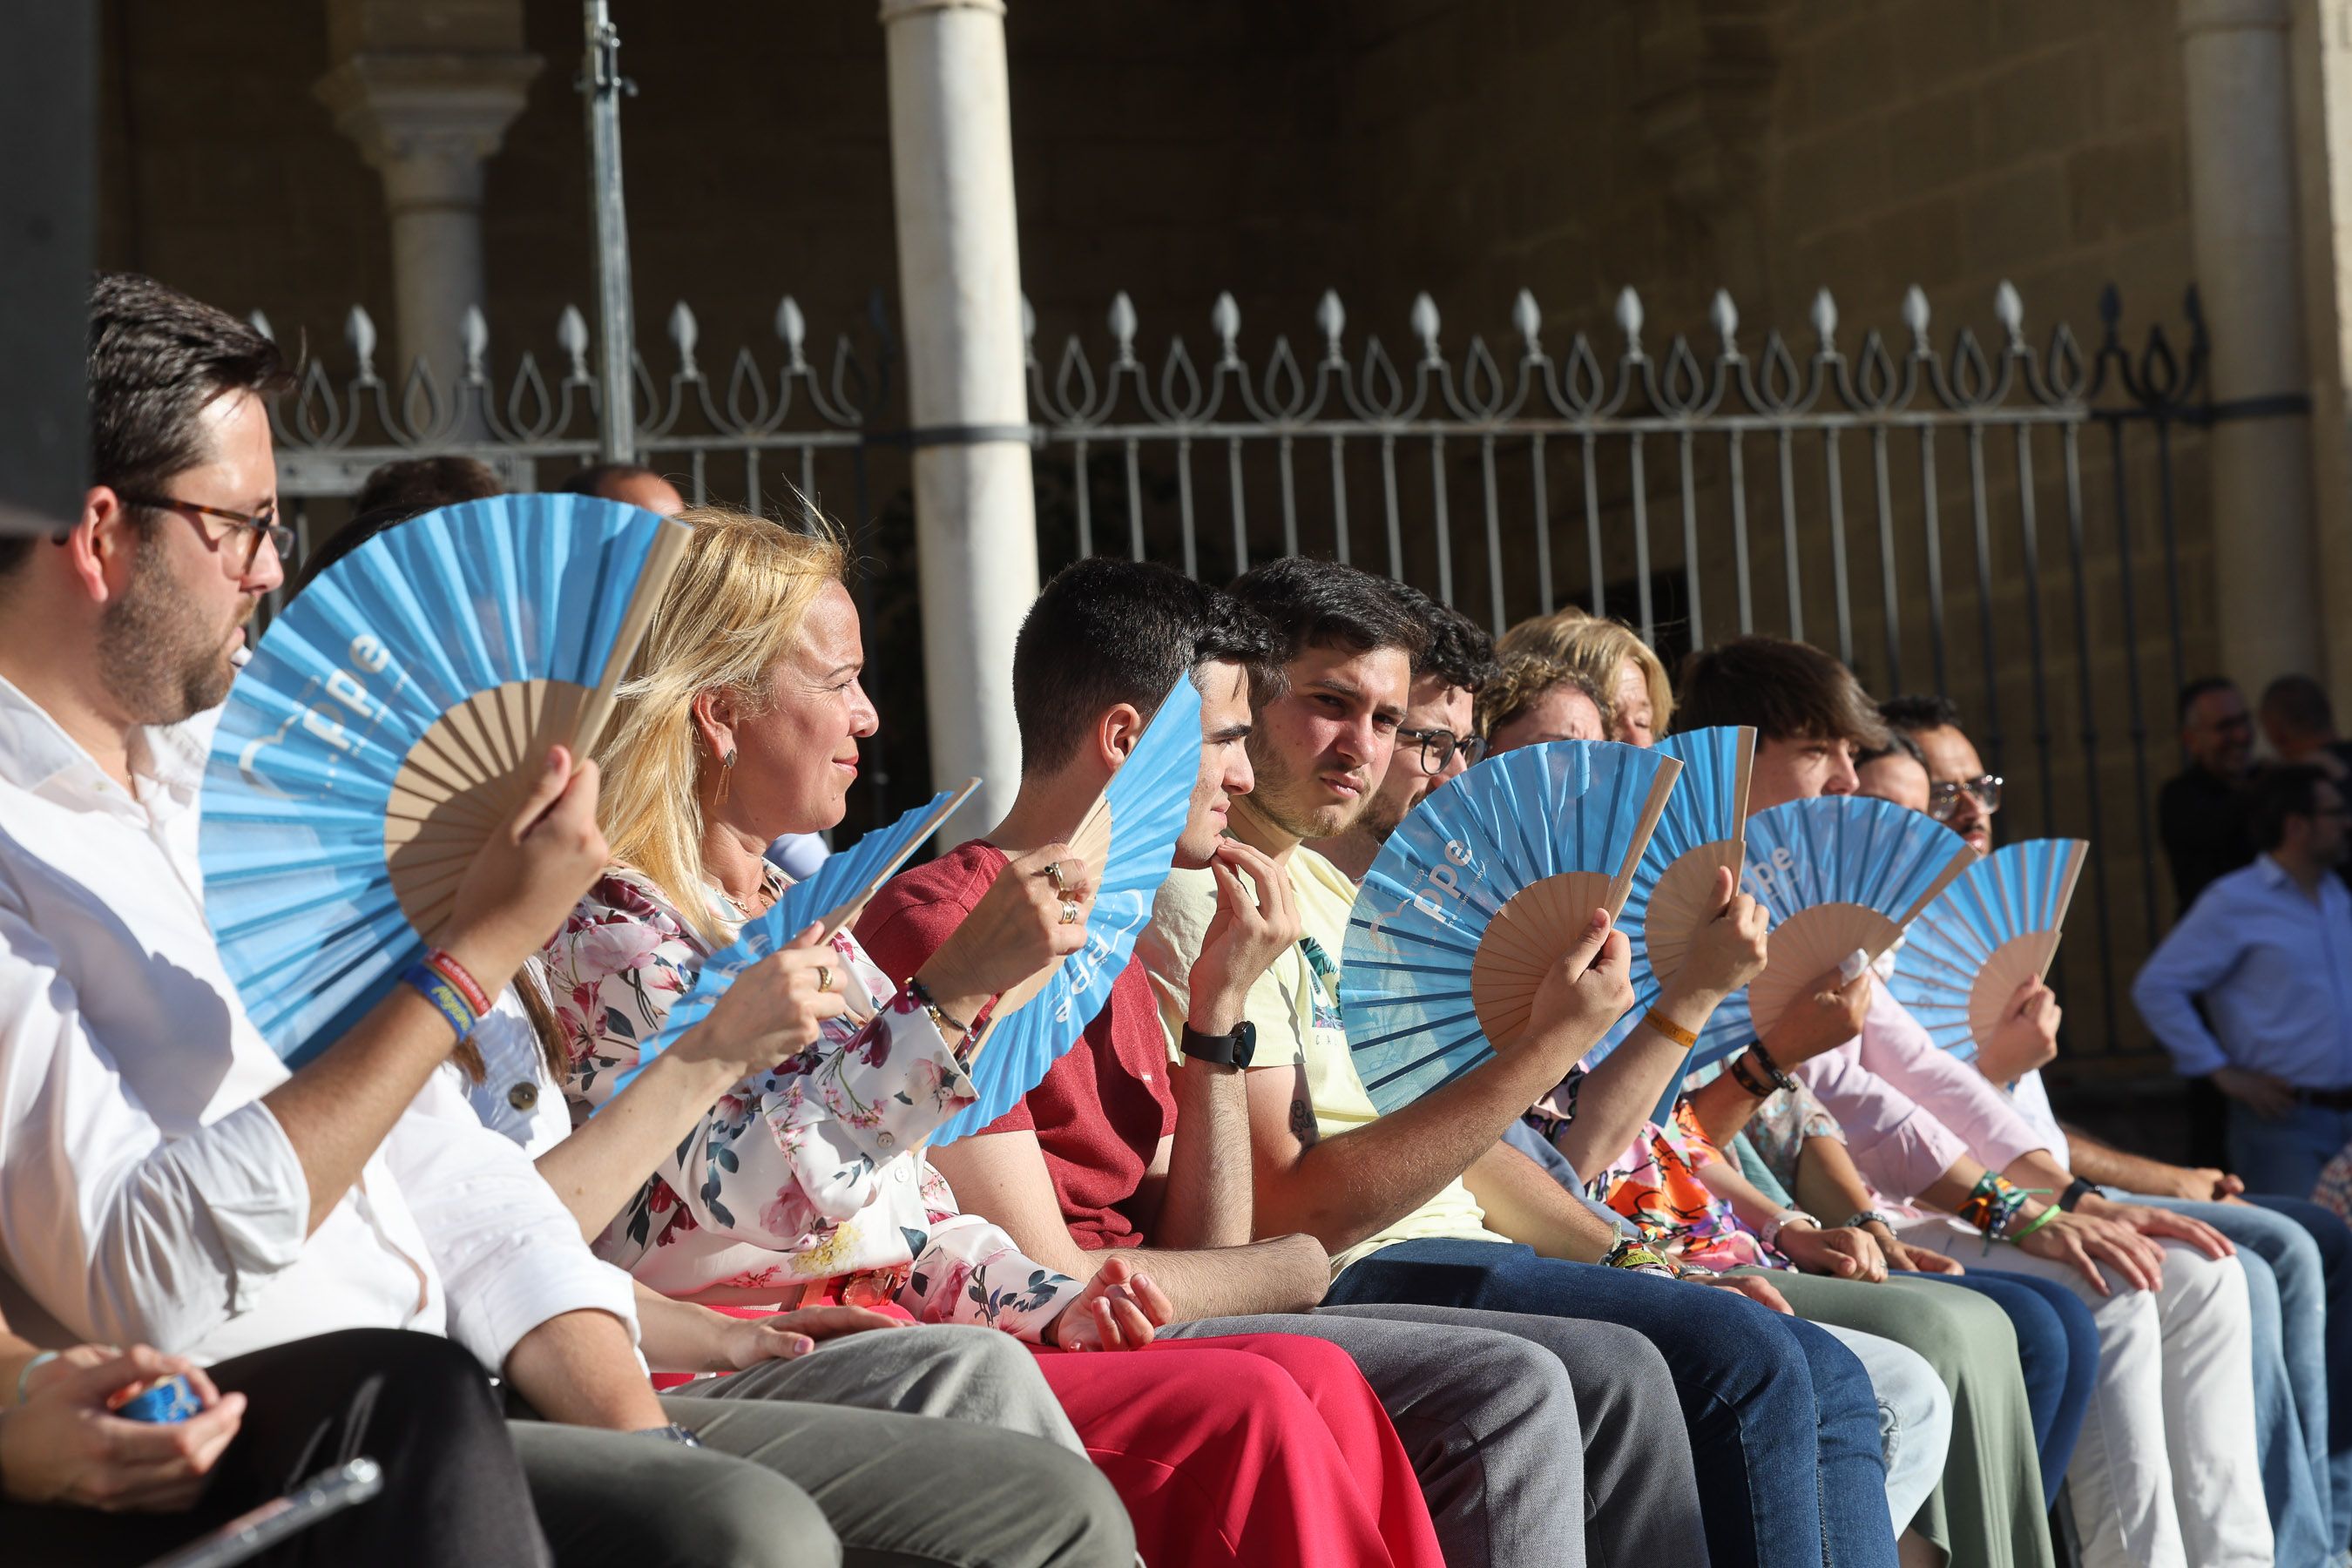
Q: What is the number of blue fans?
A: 7